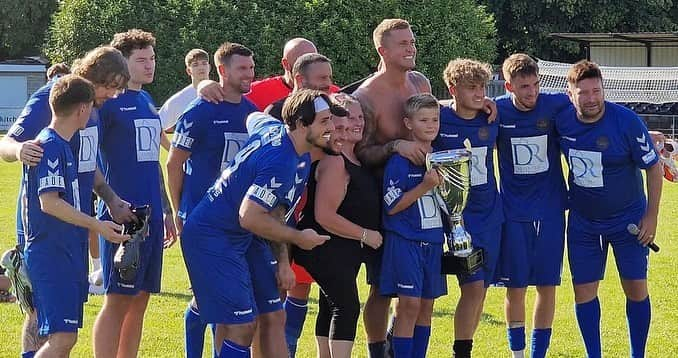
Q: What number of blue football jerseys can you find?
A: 10